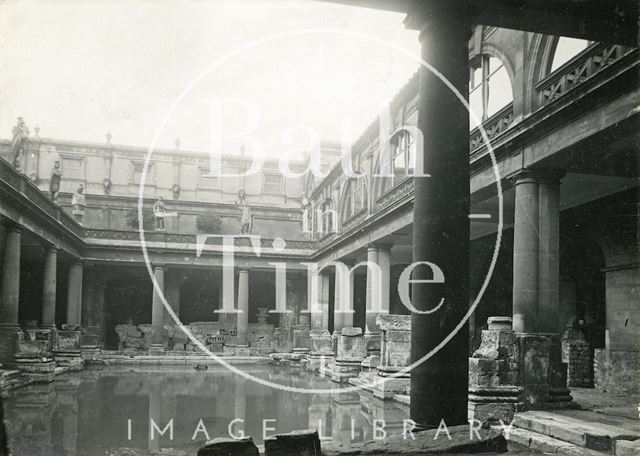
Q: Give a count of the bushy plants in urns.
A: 2